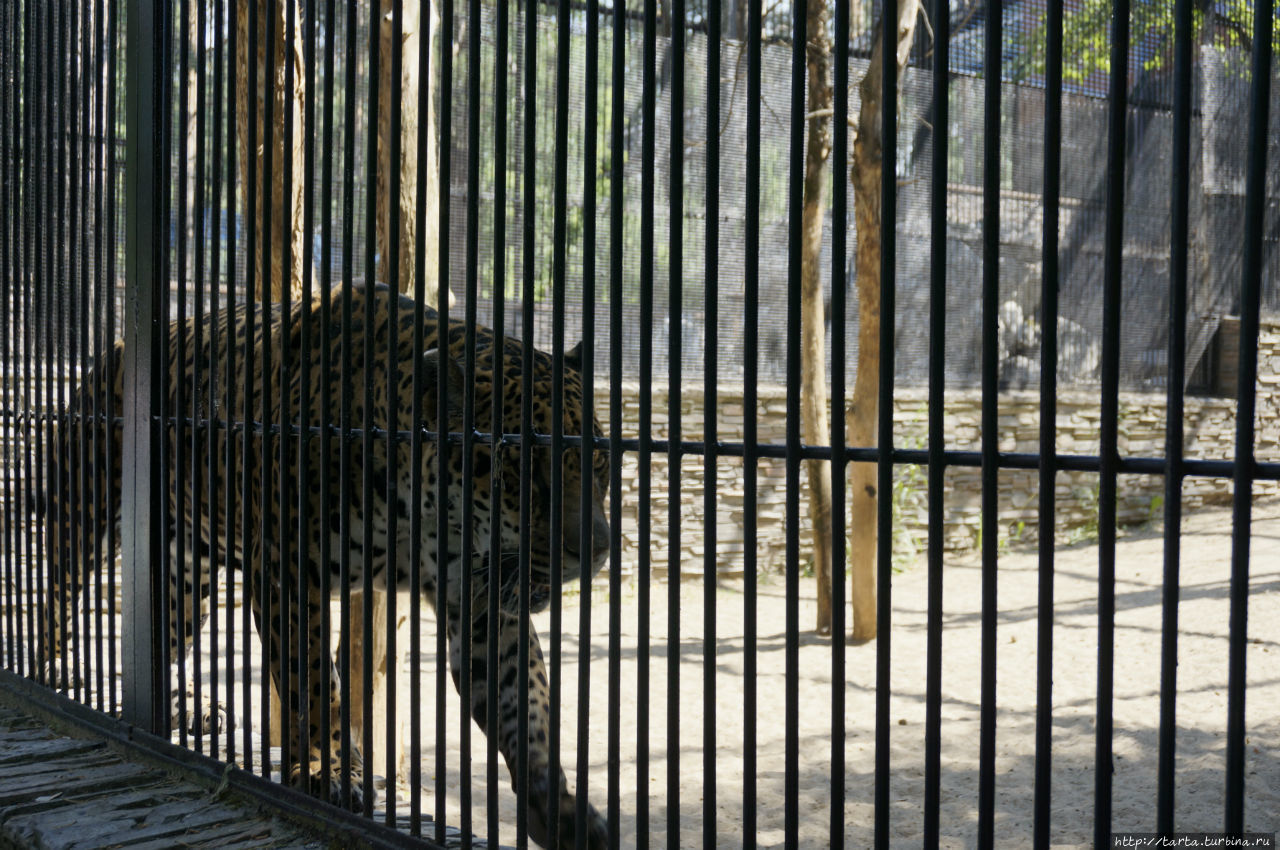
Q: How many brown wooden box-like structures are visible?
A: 1